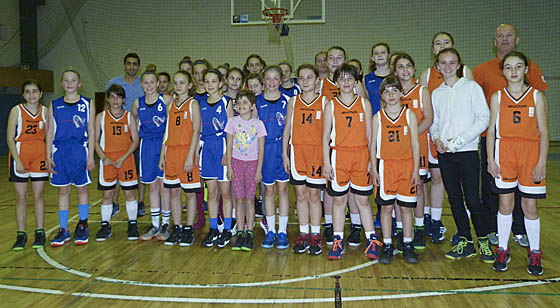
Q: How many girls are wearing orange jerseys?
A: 10